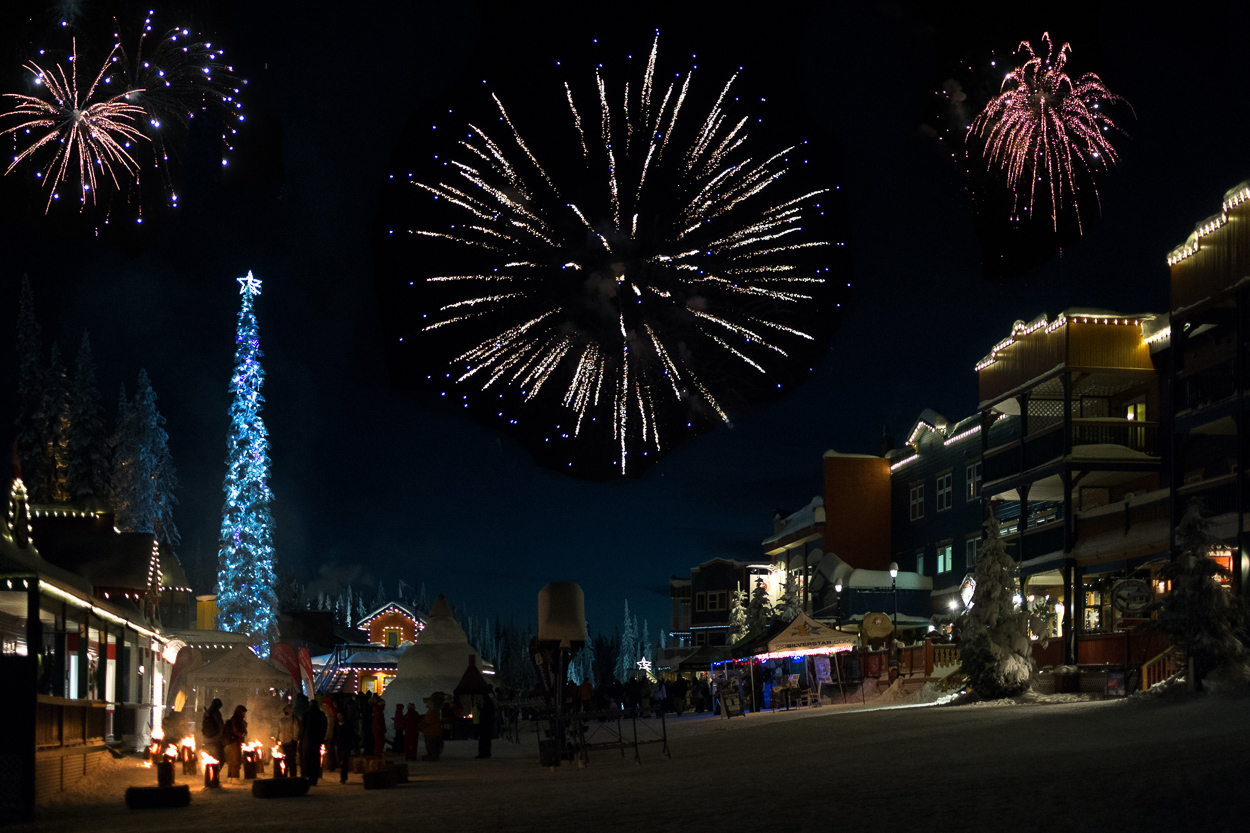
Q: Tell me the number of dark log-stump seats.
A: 3